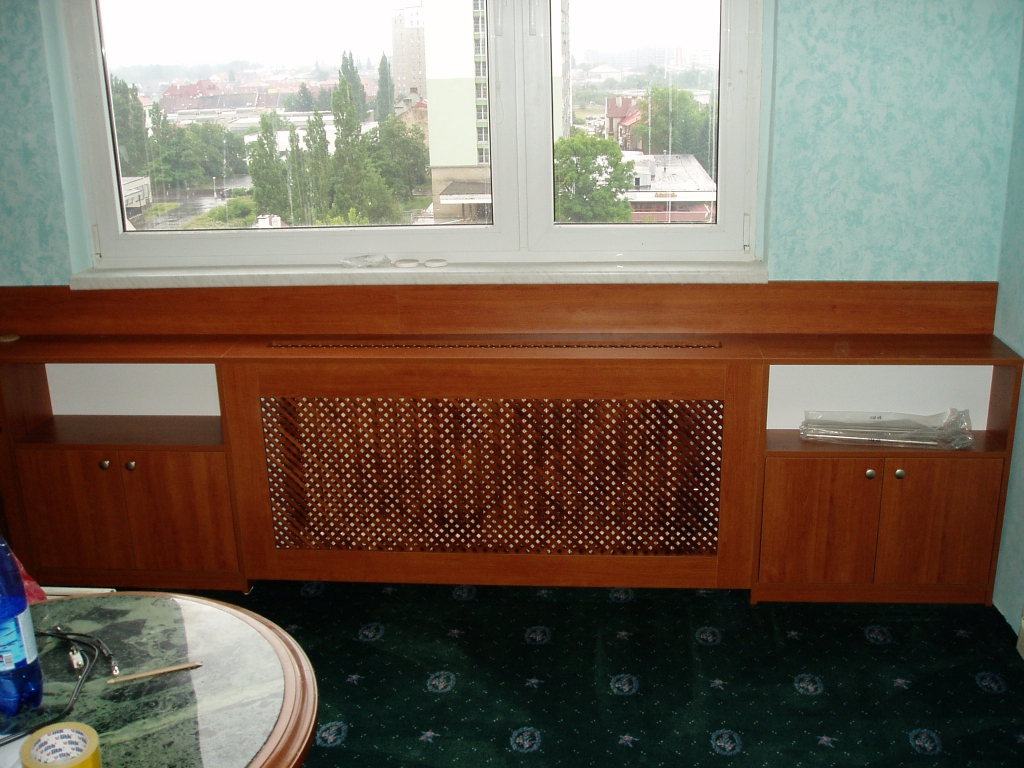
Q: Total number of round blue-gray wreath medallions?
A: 15